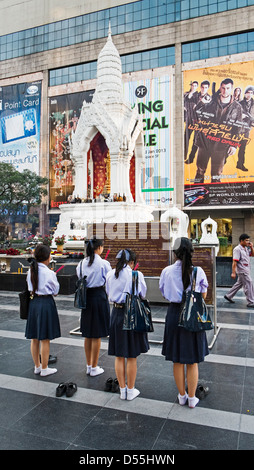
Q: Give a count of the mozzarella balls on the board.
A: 0